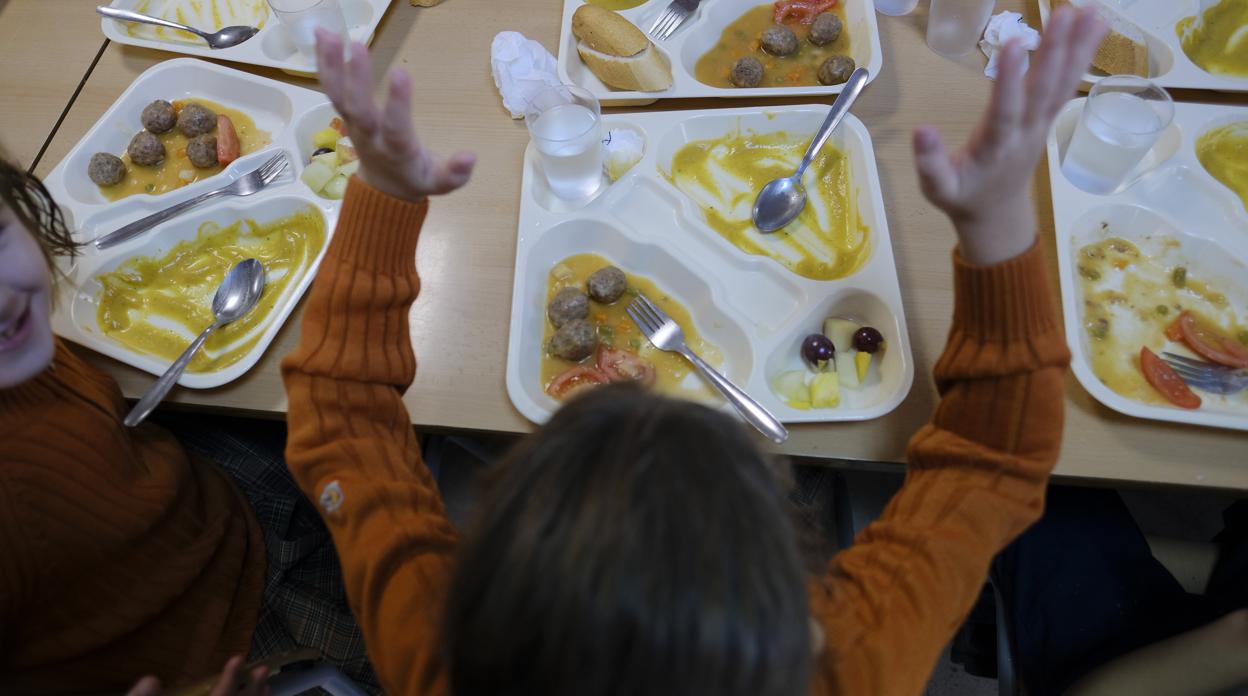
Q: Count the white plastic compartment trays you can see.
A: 6